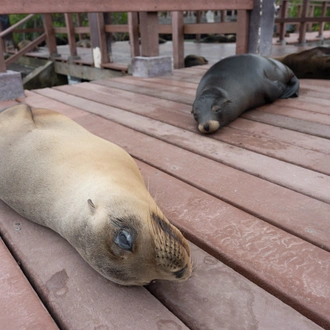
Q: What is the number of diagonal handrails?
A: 2